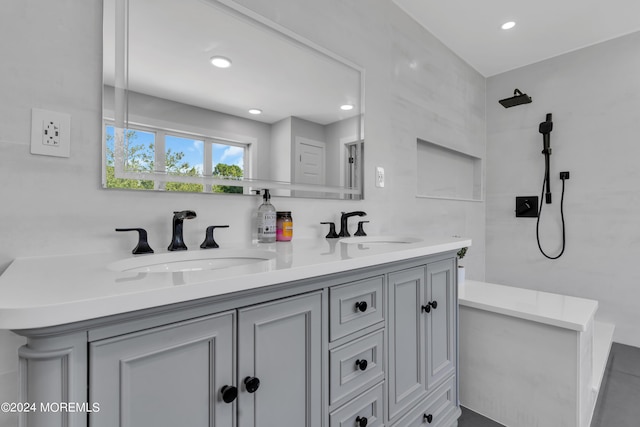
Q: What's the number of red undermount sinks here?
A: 0